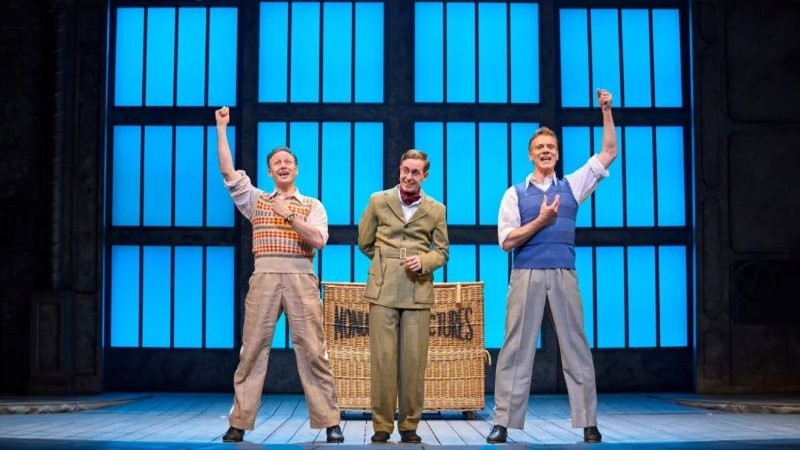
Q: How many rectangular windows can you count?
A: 12